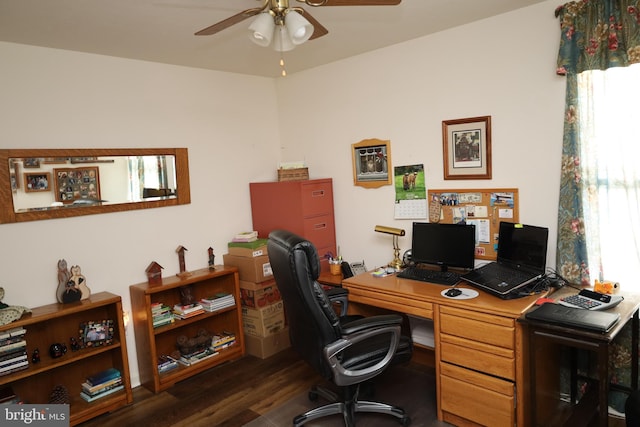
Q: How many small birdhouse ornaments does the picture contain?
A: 3